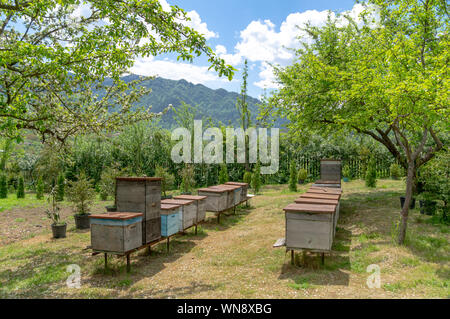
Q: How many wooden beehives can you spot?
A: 15